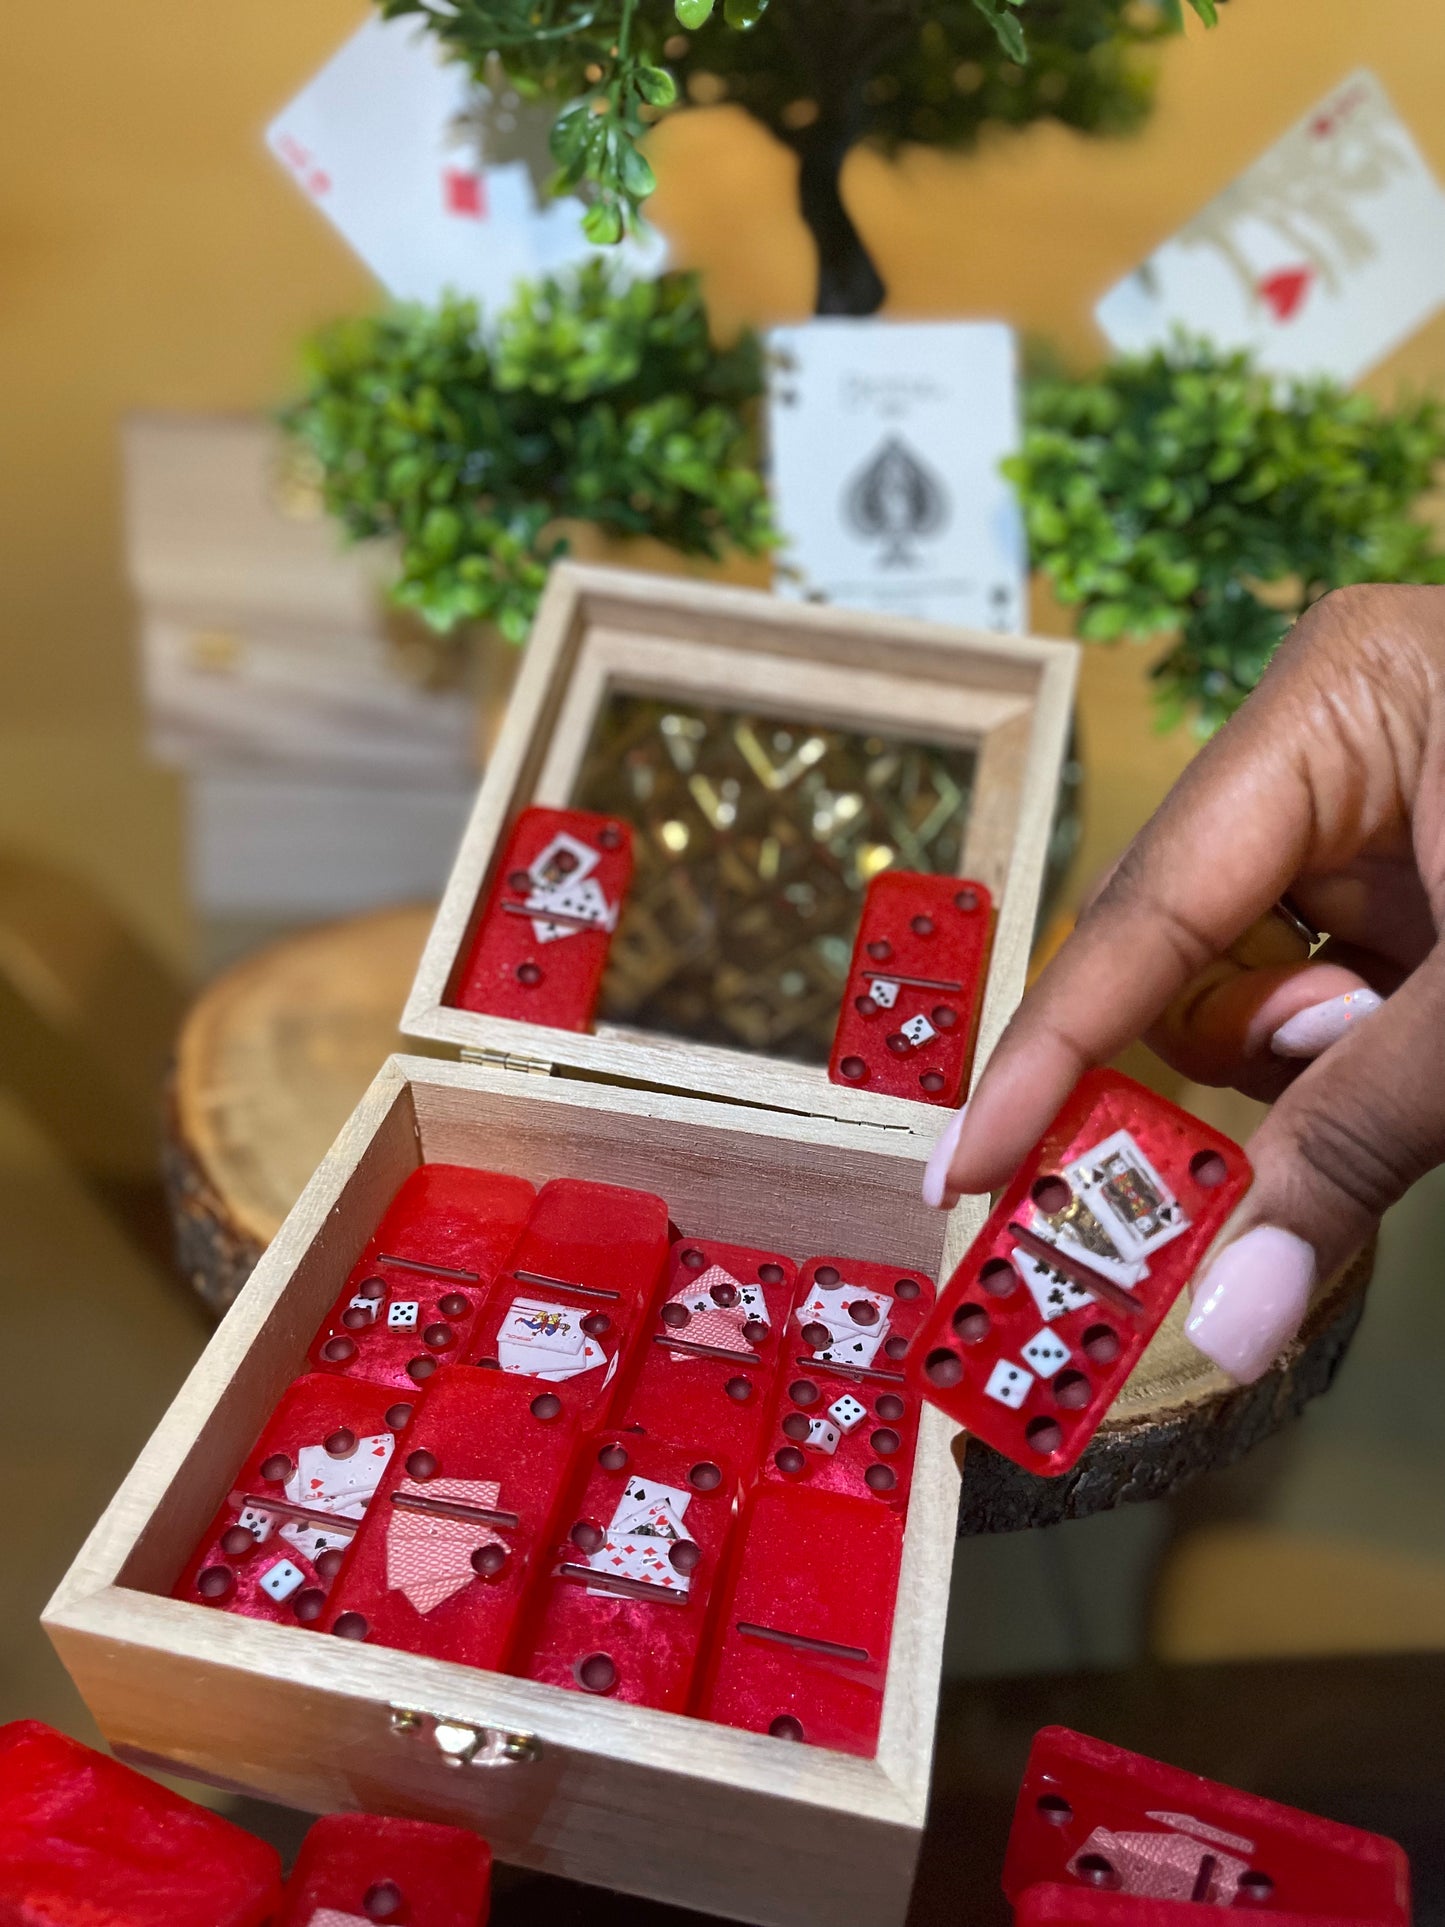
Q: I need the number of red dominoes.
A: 15